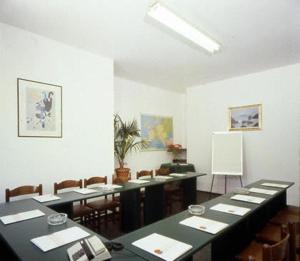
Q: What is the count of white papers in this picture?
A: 14